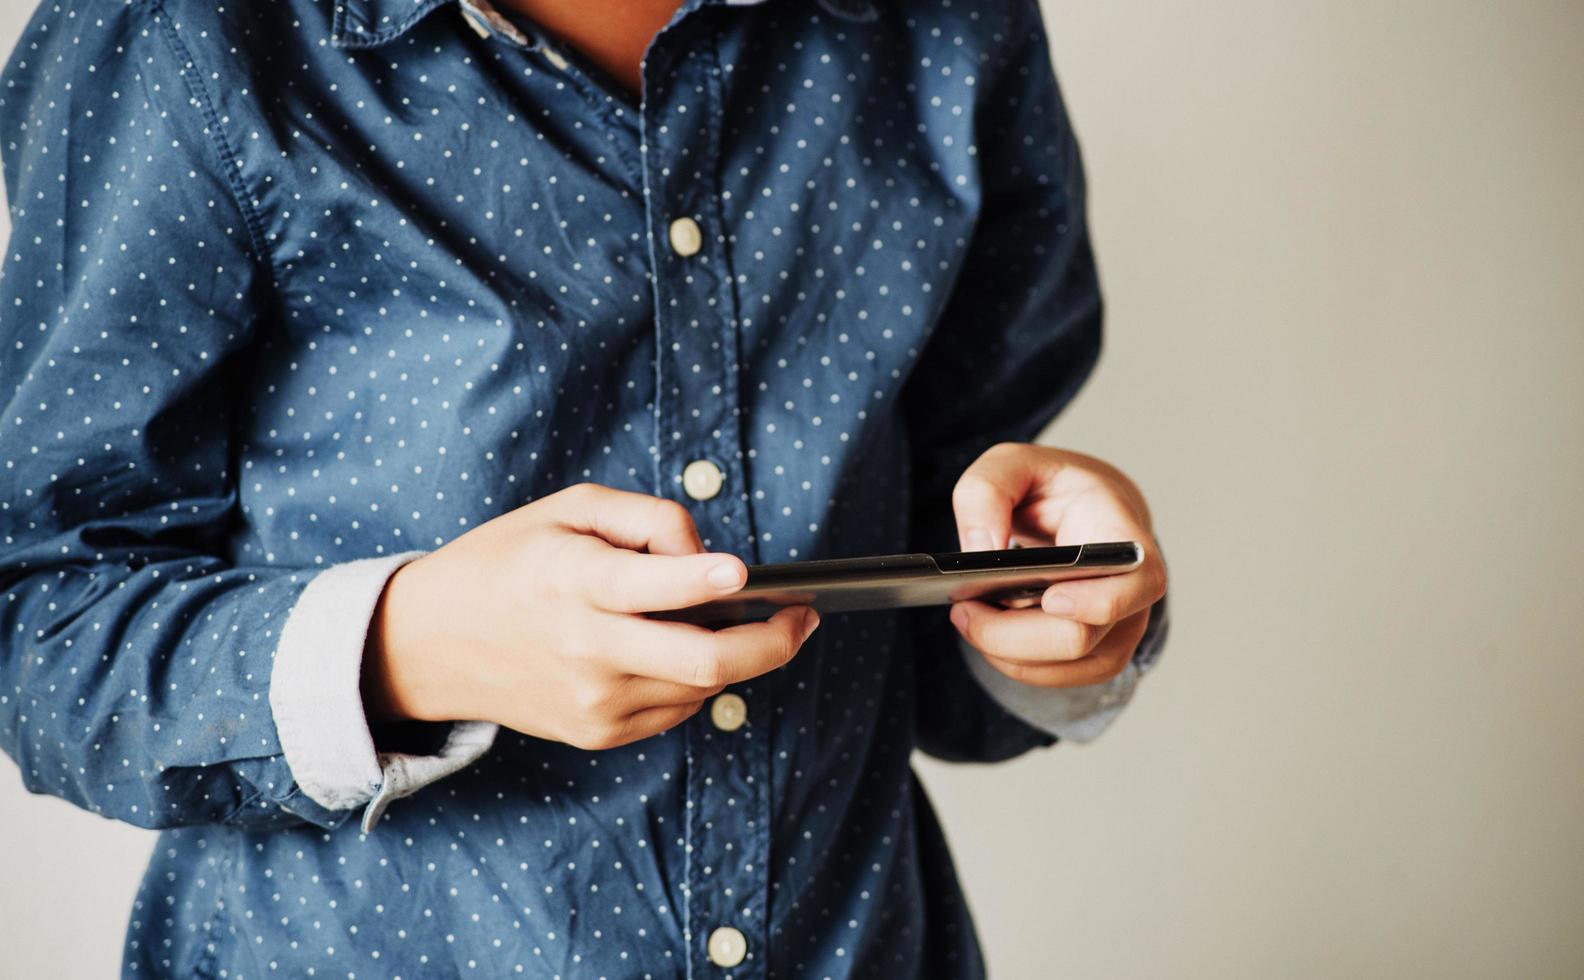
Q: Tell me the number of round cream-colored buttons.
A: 4